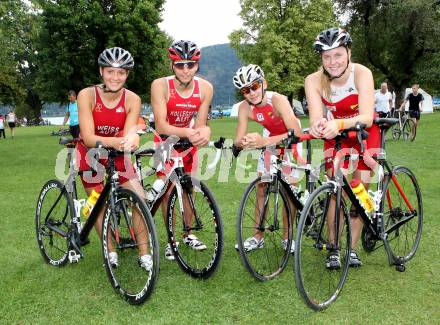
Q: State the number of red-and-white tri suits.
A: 4